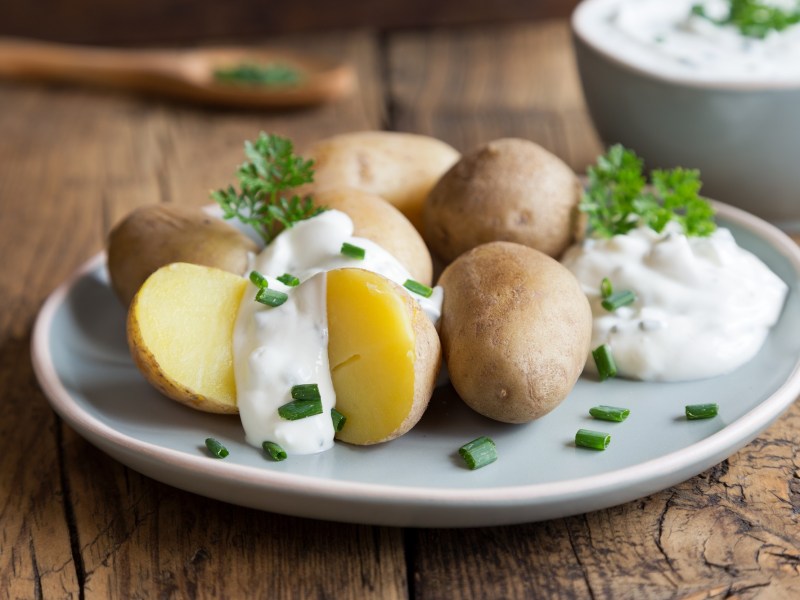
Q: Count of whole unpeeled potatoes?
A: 5